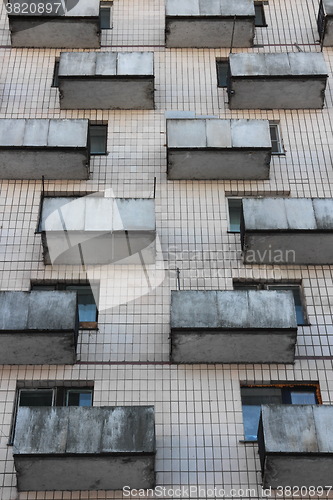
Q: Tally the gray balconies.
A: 13